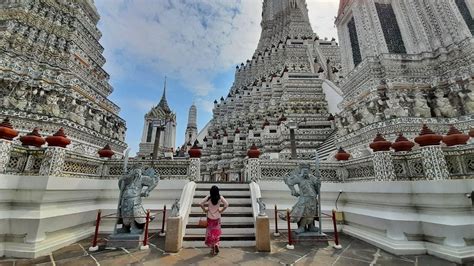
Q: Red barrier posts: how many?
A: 6